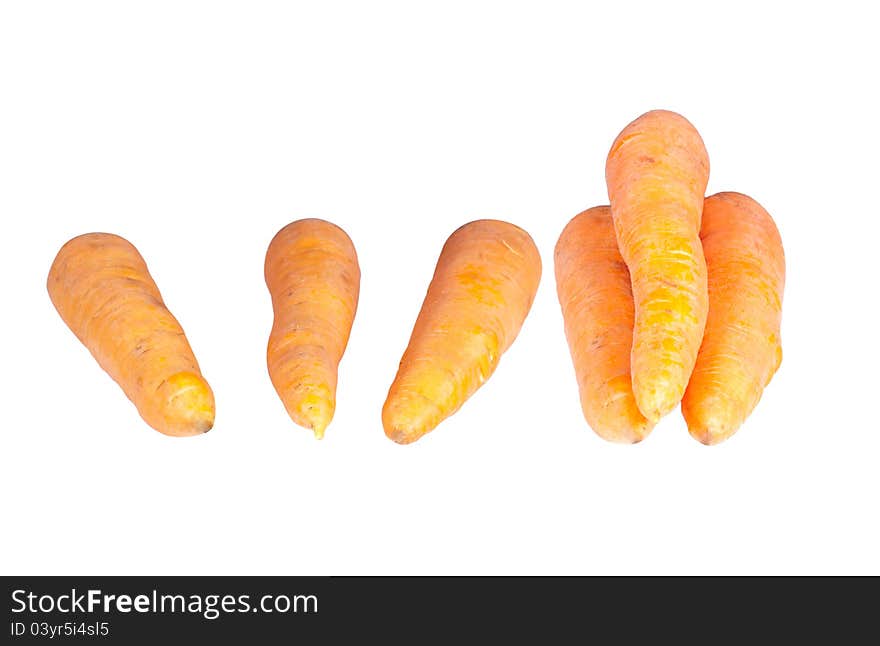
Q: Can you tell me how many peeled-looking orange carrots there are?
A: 6